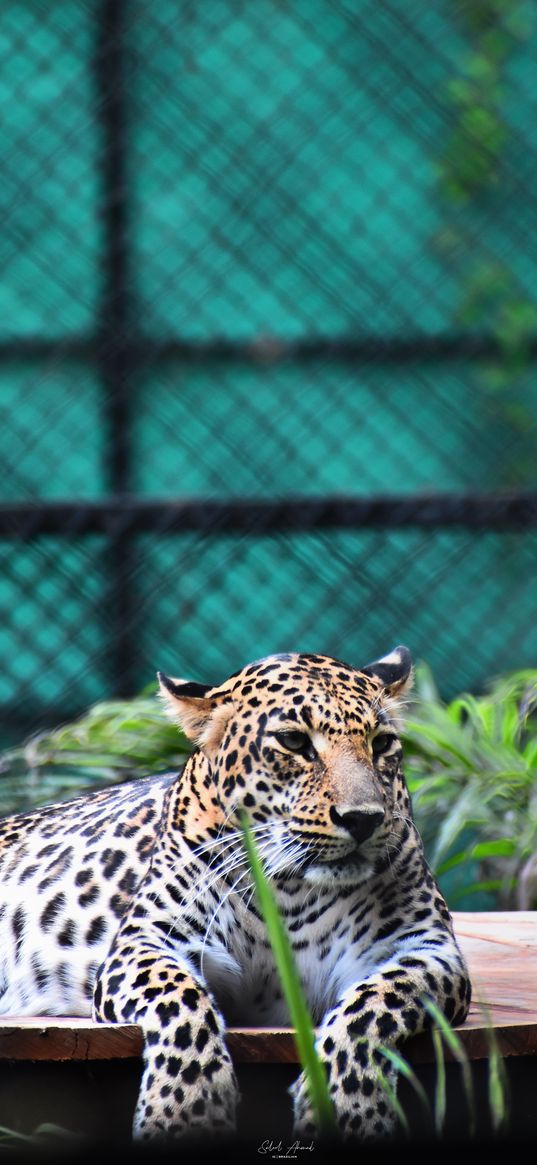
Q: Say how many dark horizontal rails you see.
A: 2